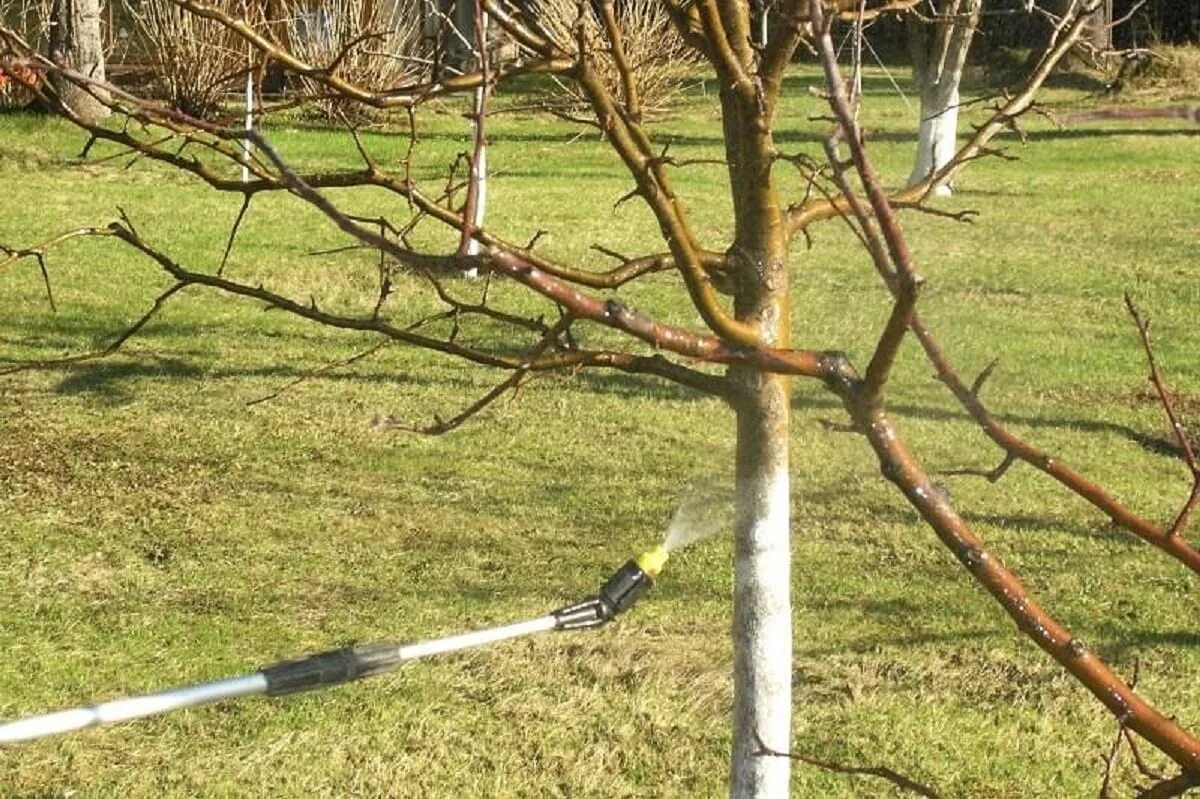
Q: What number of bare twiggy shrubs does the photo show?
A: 3